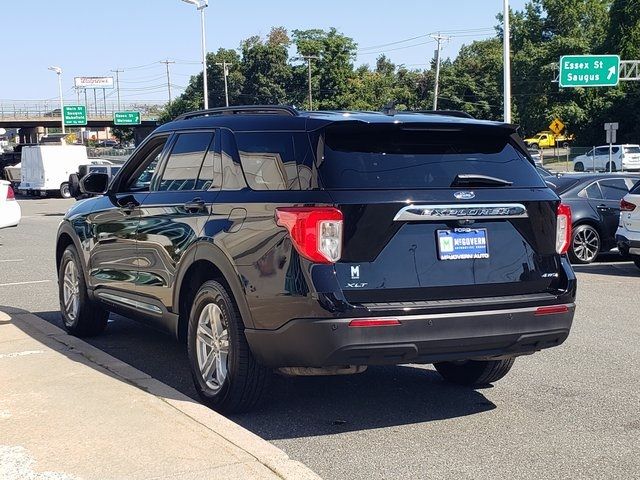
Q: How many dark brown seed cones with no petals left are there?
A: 0